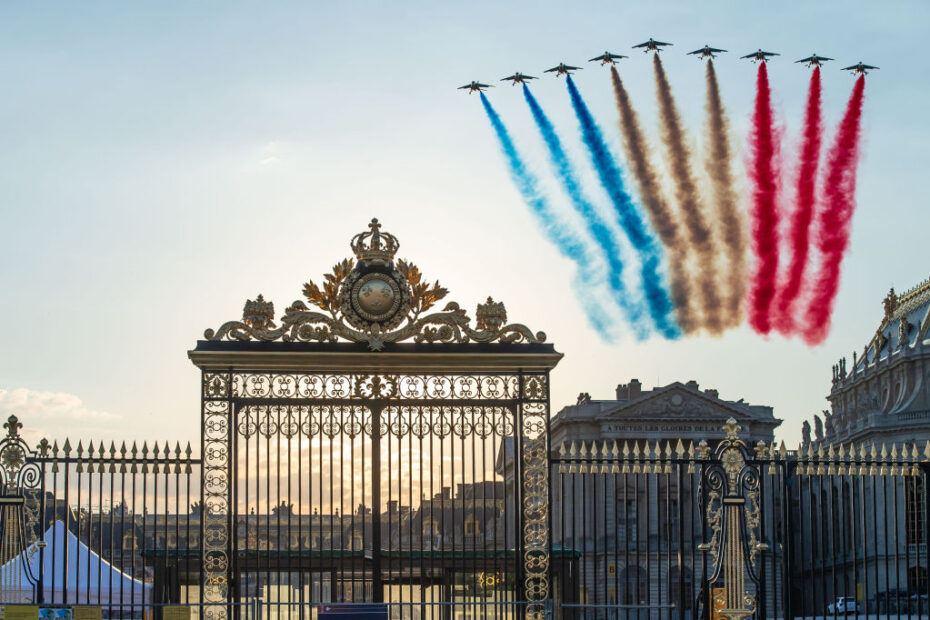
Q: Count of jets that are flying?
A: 9